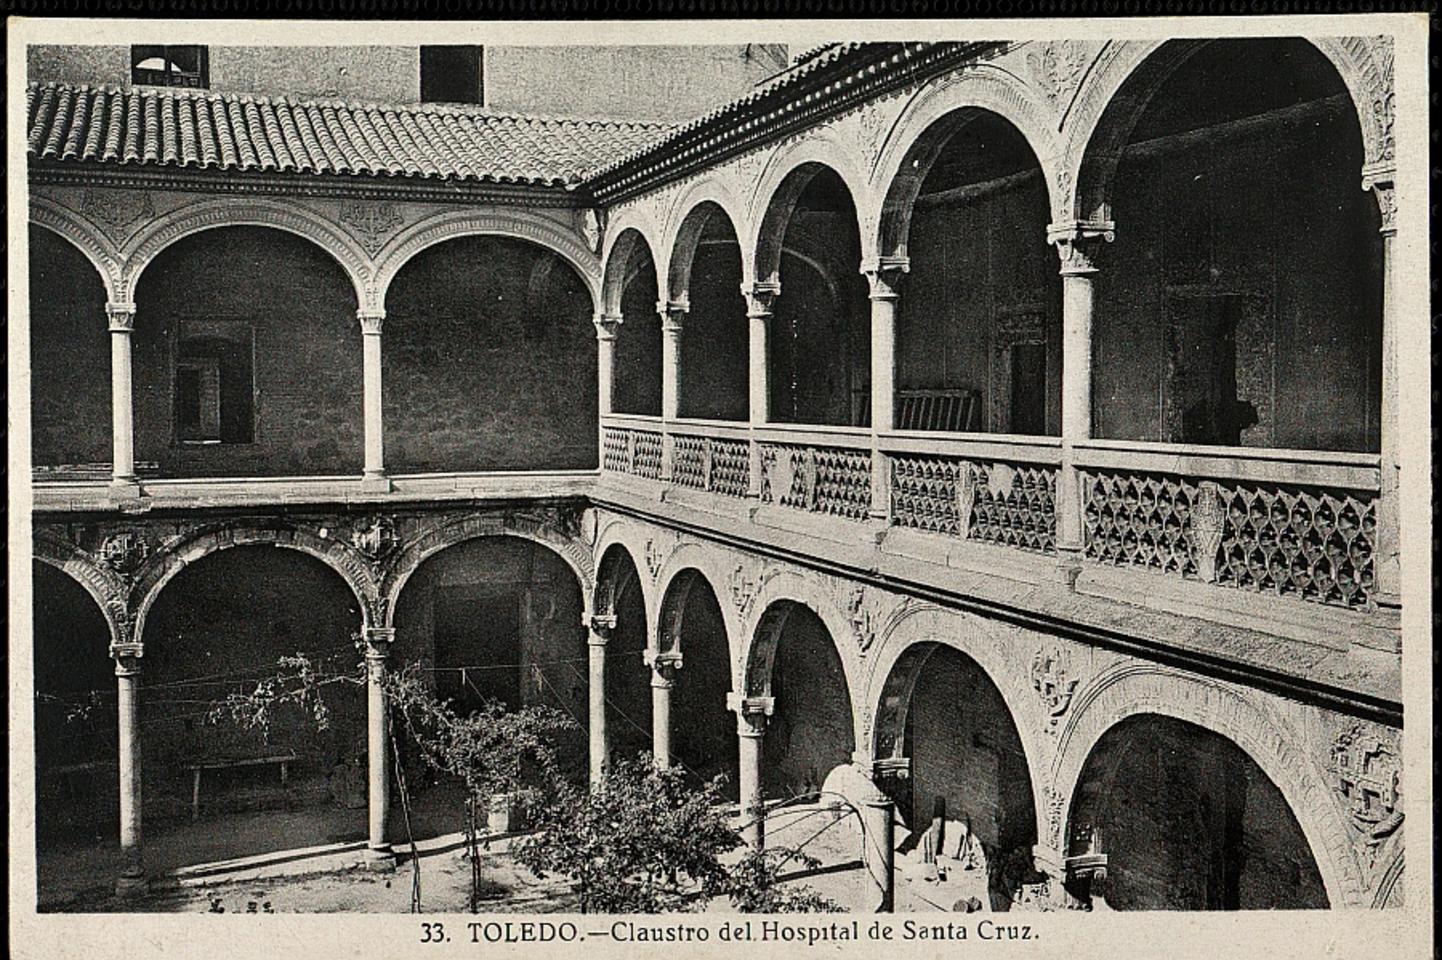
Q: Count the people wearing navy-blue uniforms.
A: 0